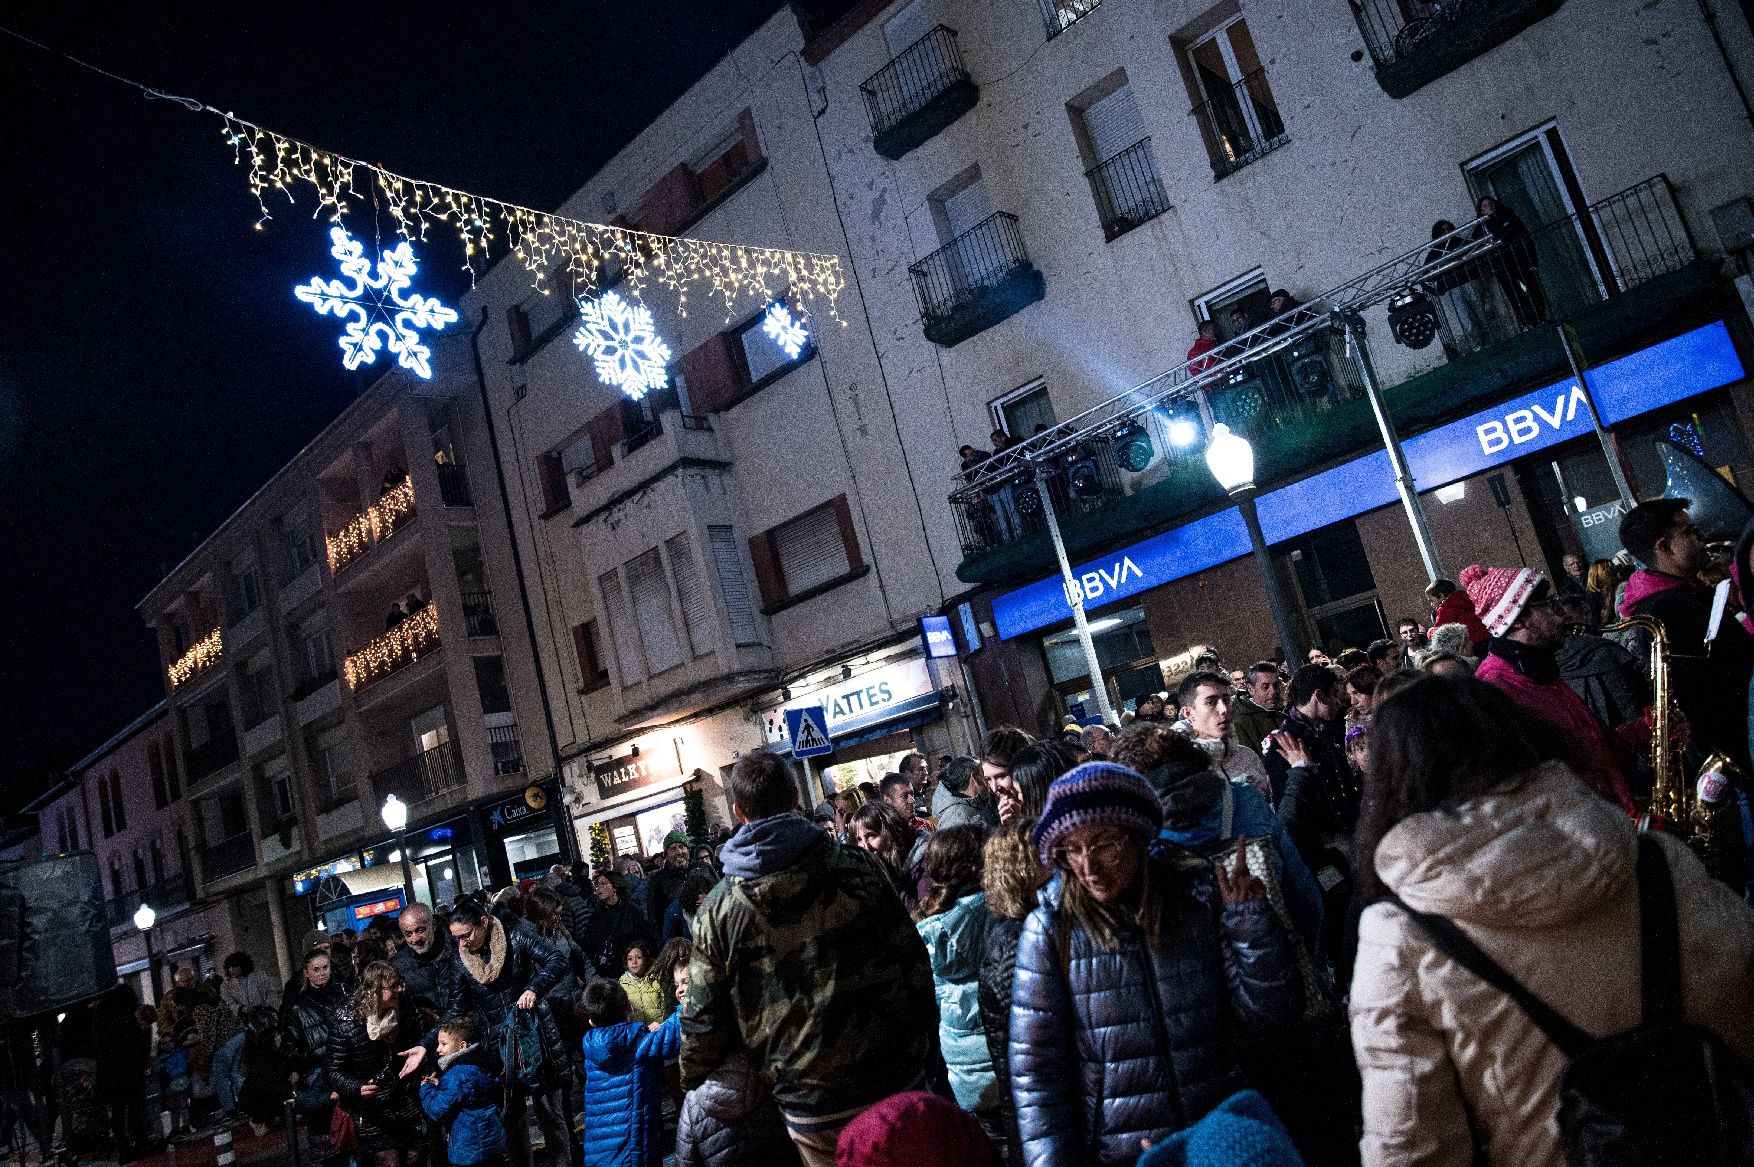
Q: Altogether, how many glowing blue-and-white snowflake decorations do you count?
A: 3